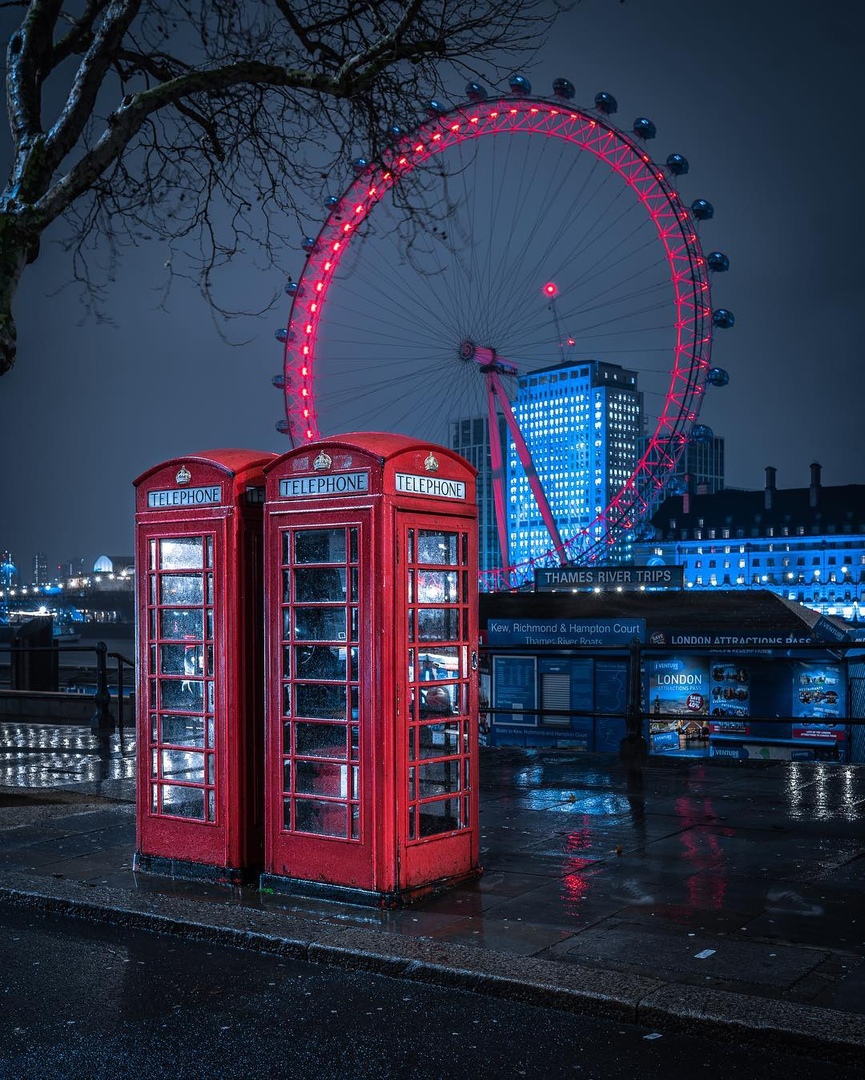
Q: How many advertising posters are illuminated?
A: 3